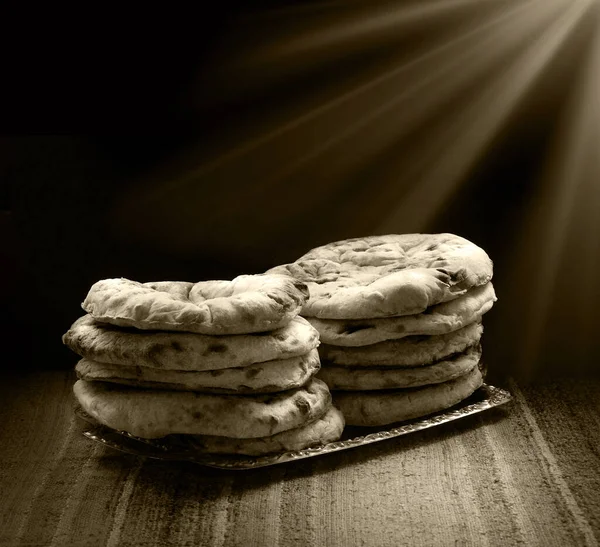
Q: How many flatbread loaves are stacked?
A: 10